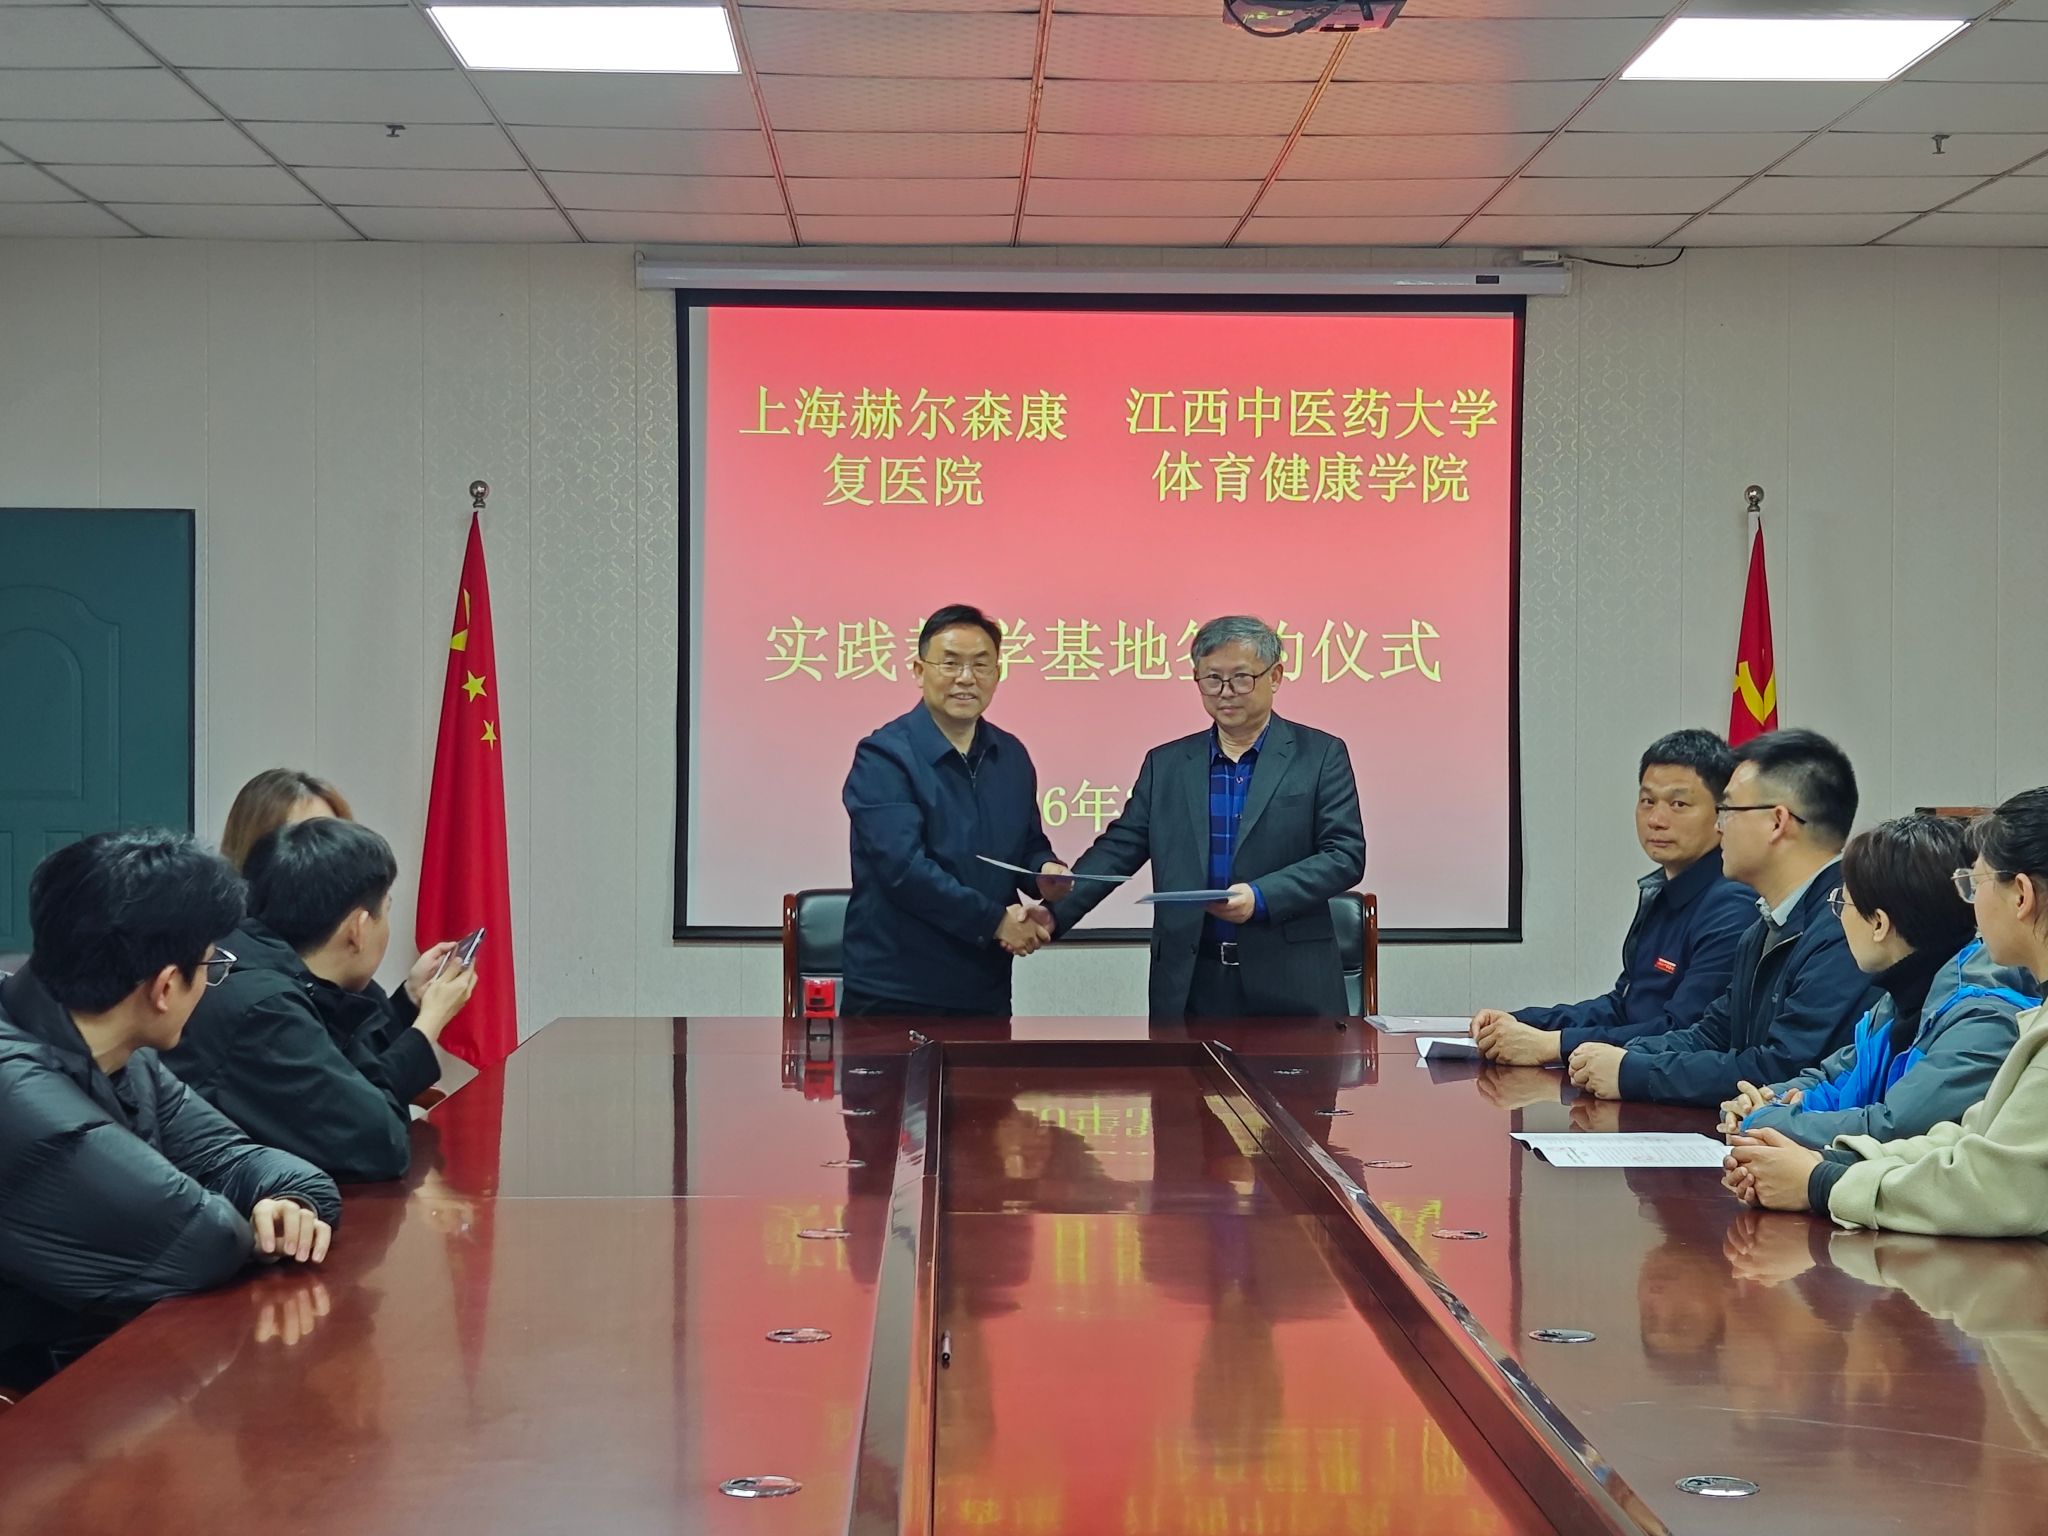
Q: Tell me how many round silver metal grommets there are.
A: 12